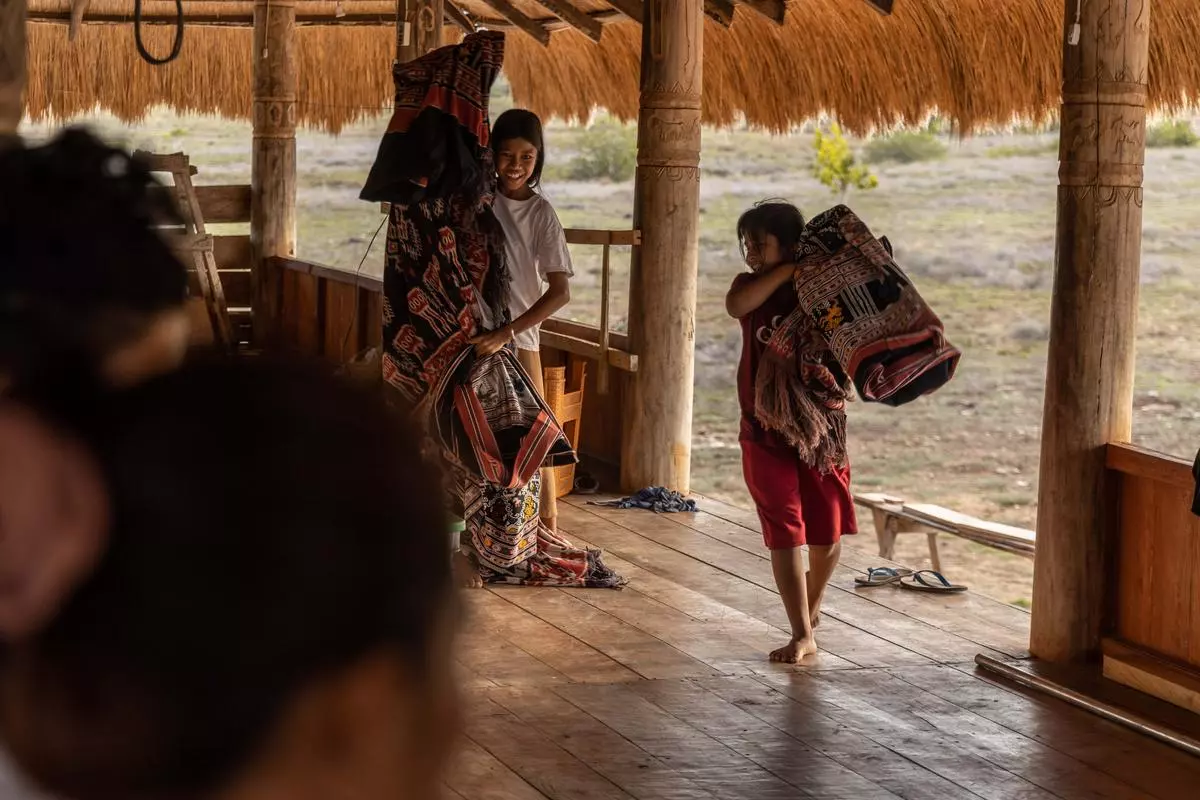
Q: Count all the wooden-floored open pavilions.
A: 1